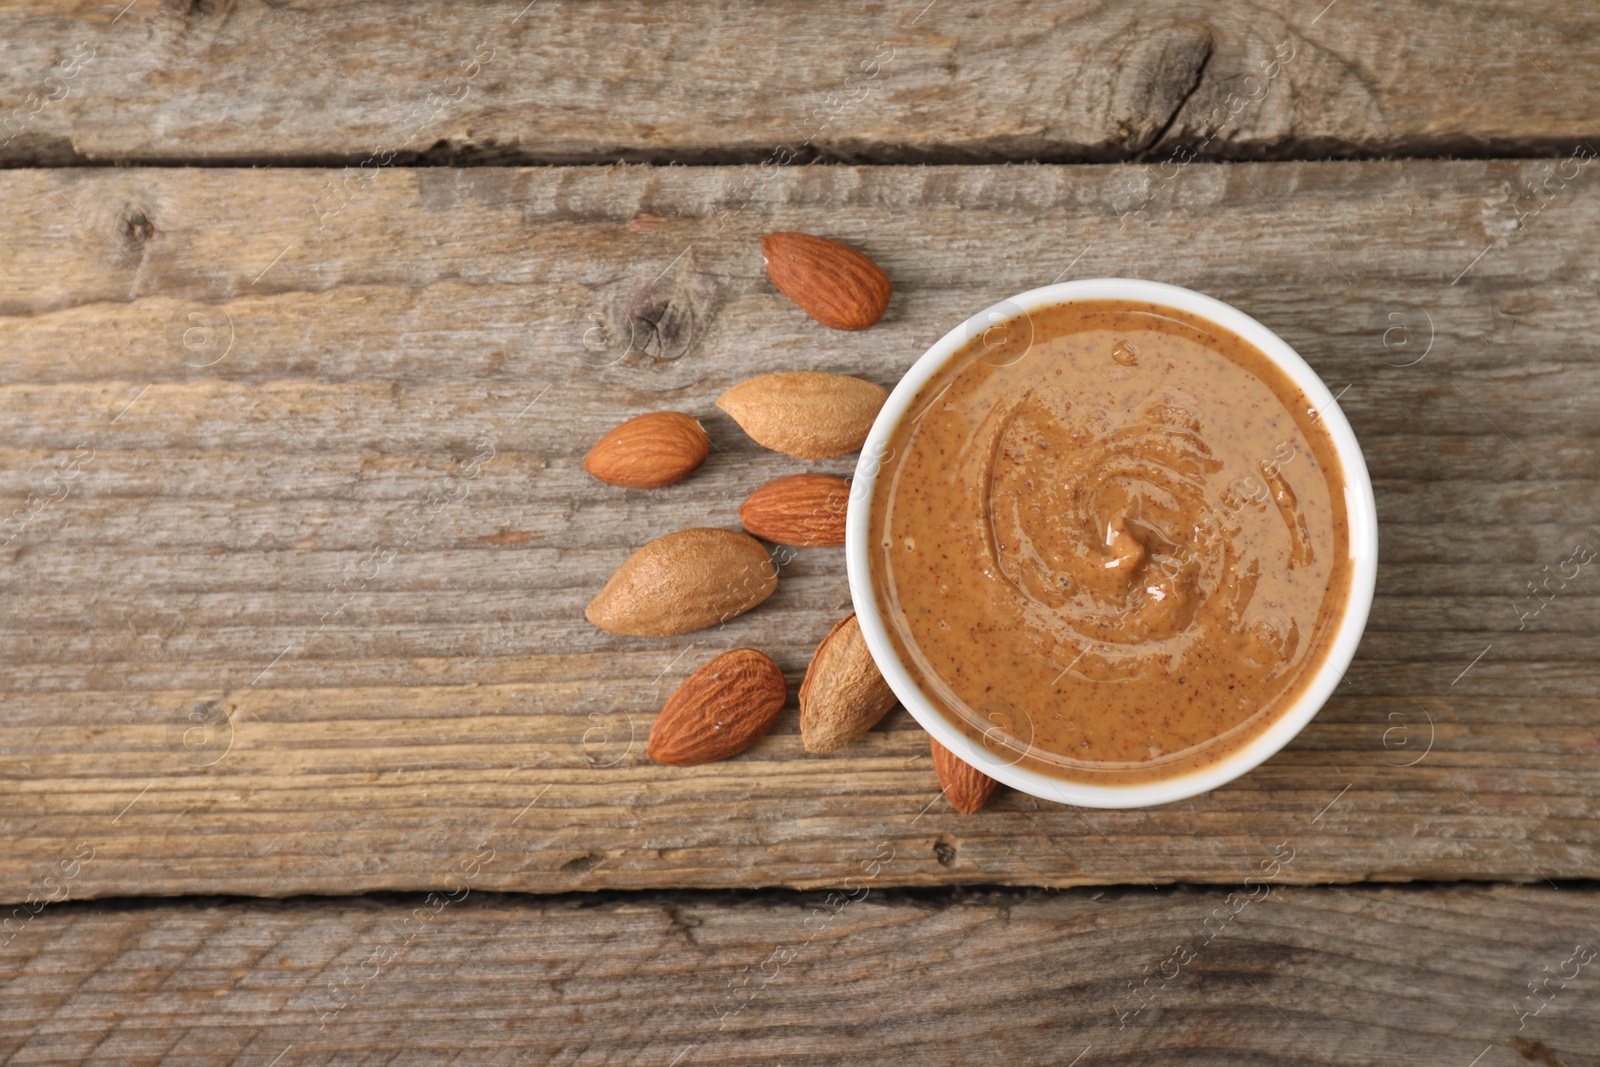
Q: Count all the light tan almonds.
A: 3